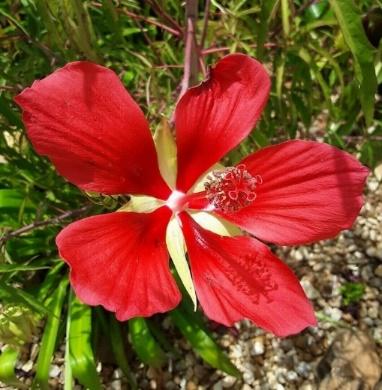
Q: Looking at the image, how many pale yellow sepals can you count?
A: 5